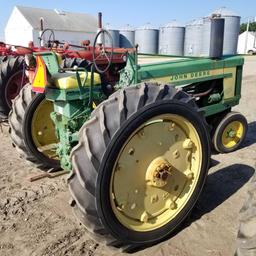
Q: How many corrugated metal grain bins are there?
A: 6